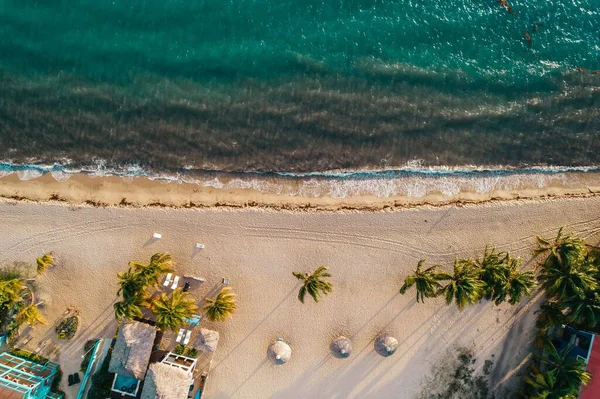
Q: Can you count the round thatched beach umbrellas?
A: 3